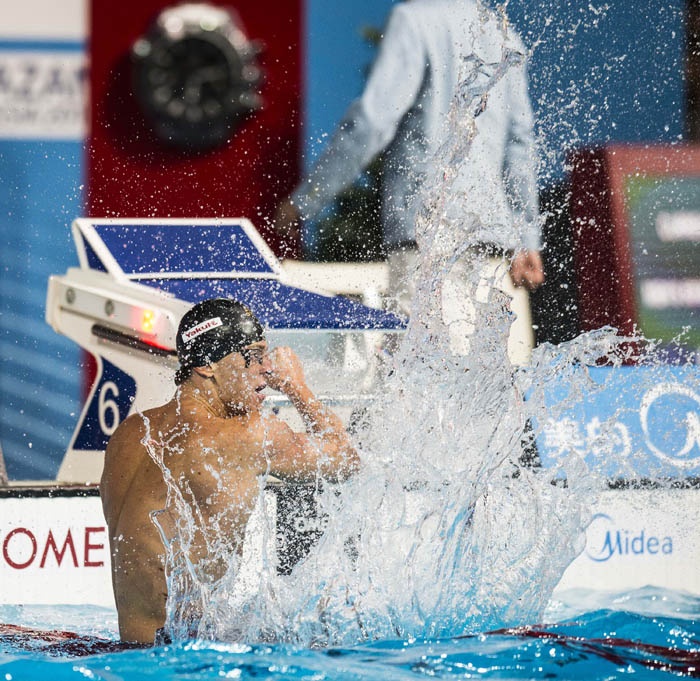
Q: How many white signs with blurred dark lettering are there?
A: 1